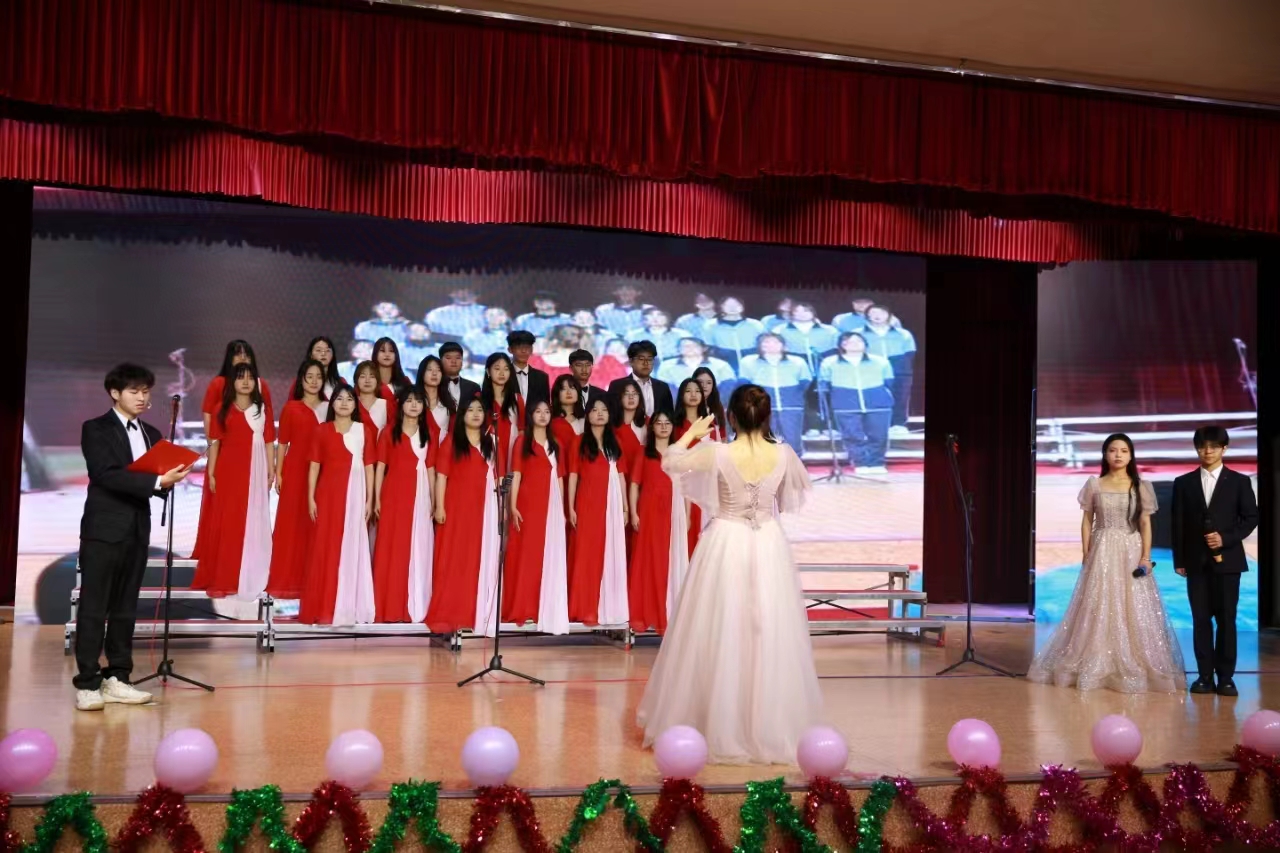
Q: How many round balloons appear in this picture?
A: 9